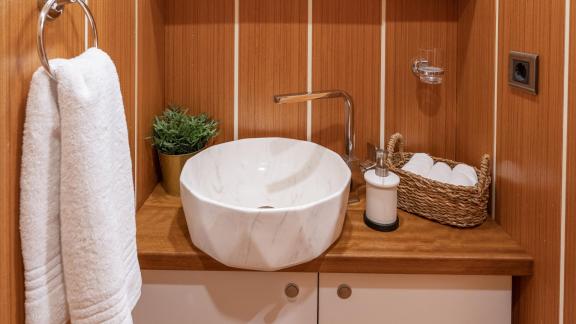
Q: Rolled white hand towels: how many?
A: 3